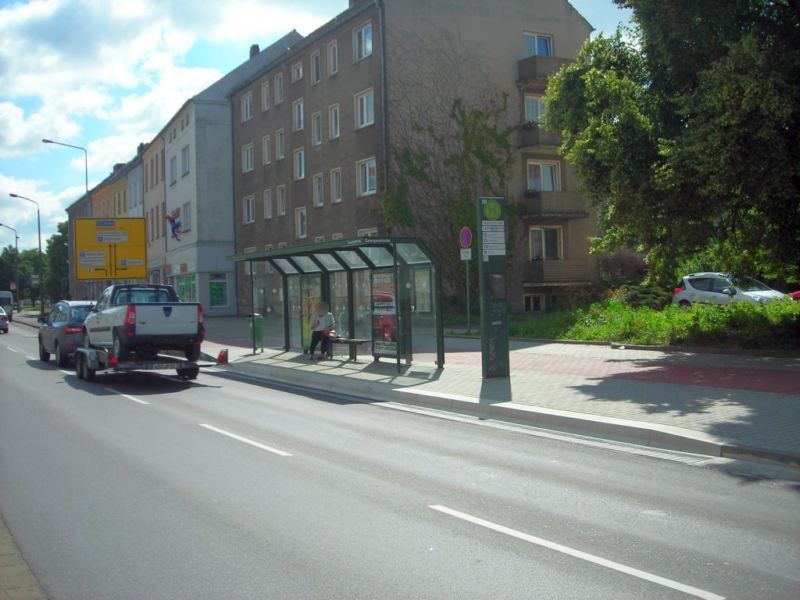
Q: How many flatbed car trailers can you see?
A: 1